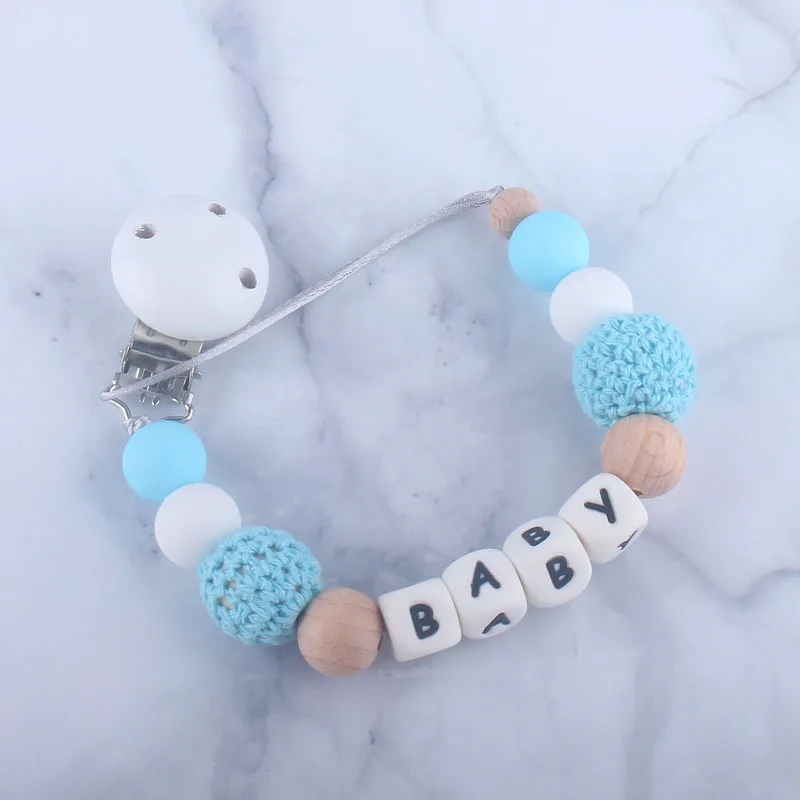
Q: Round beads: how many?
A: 9